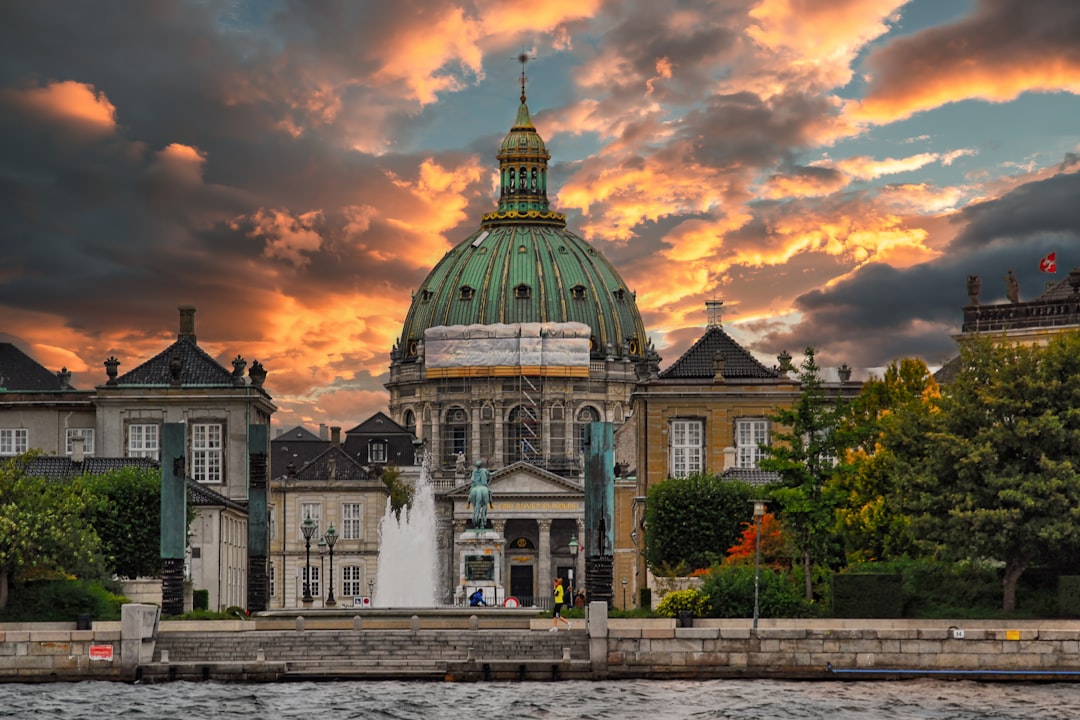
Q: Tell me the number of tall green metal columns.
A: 3